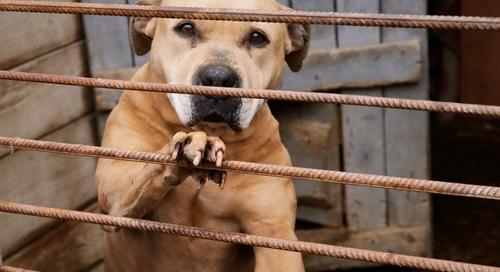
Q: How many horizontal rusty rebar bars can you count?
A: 4